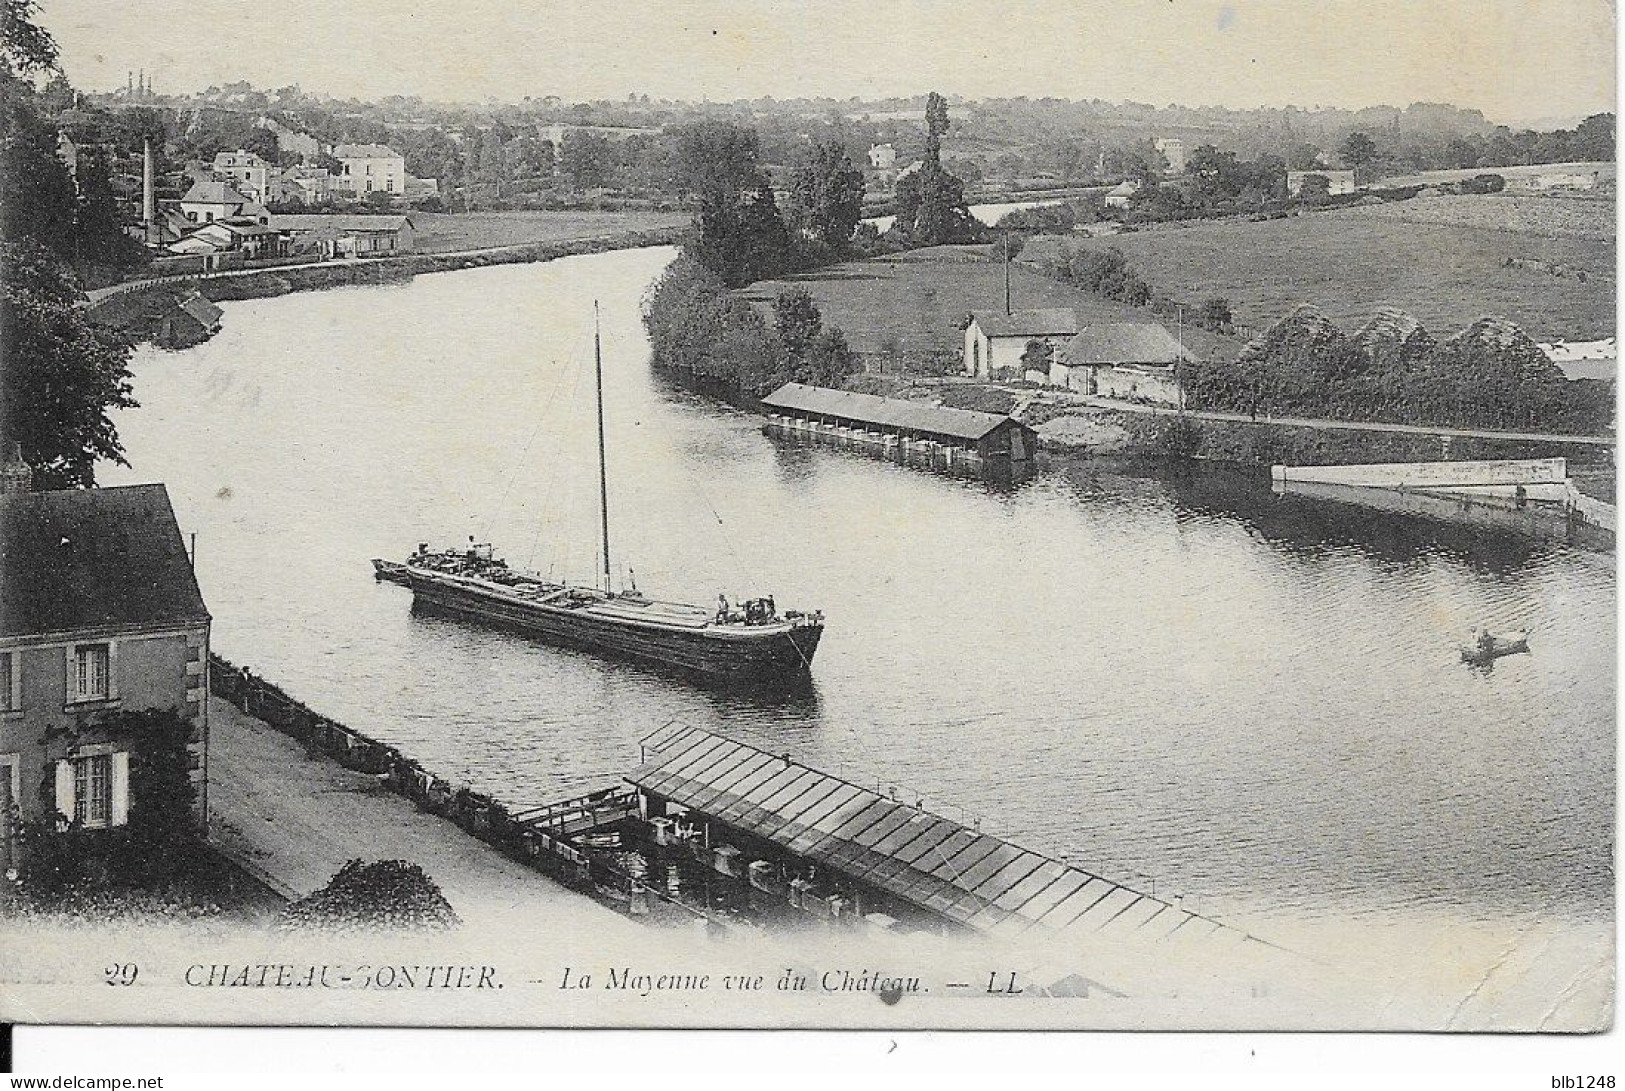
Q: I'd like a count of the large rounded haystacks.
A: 3